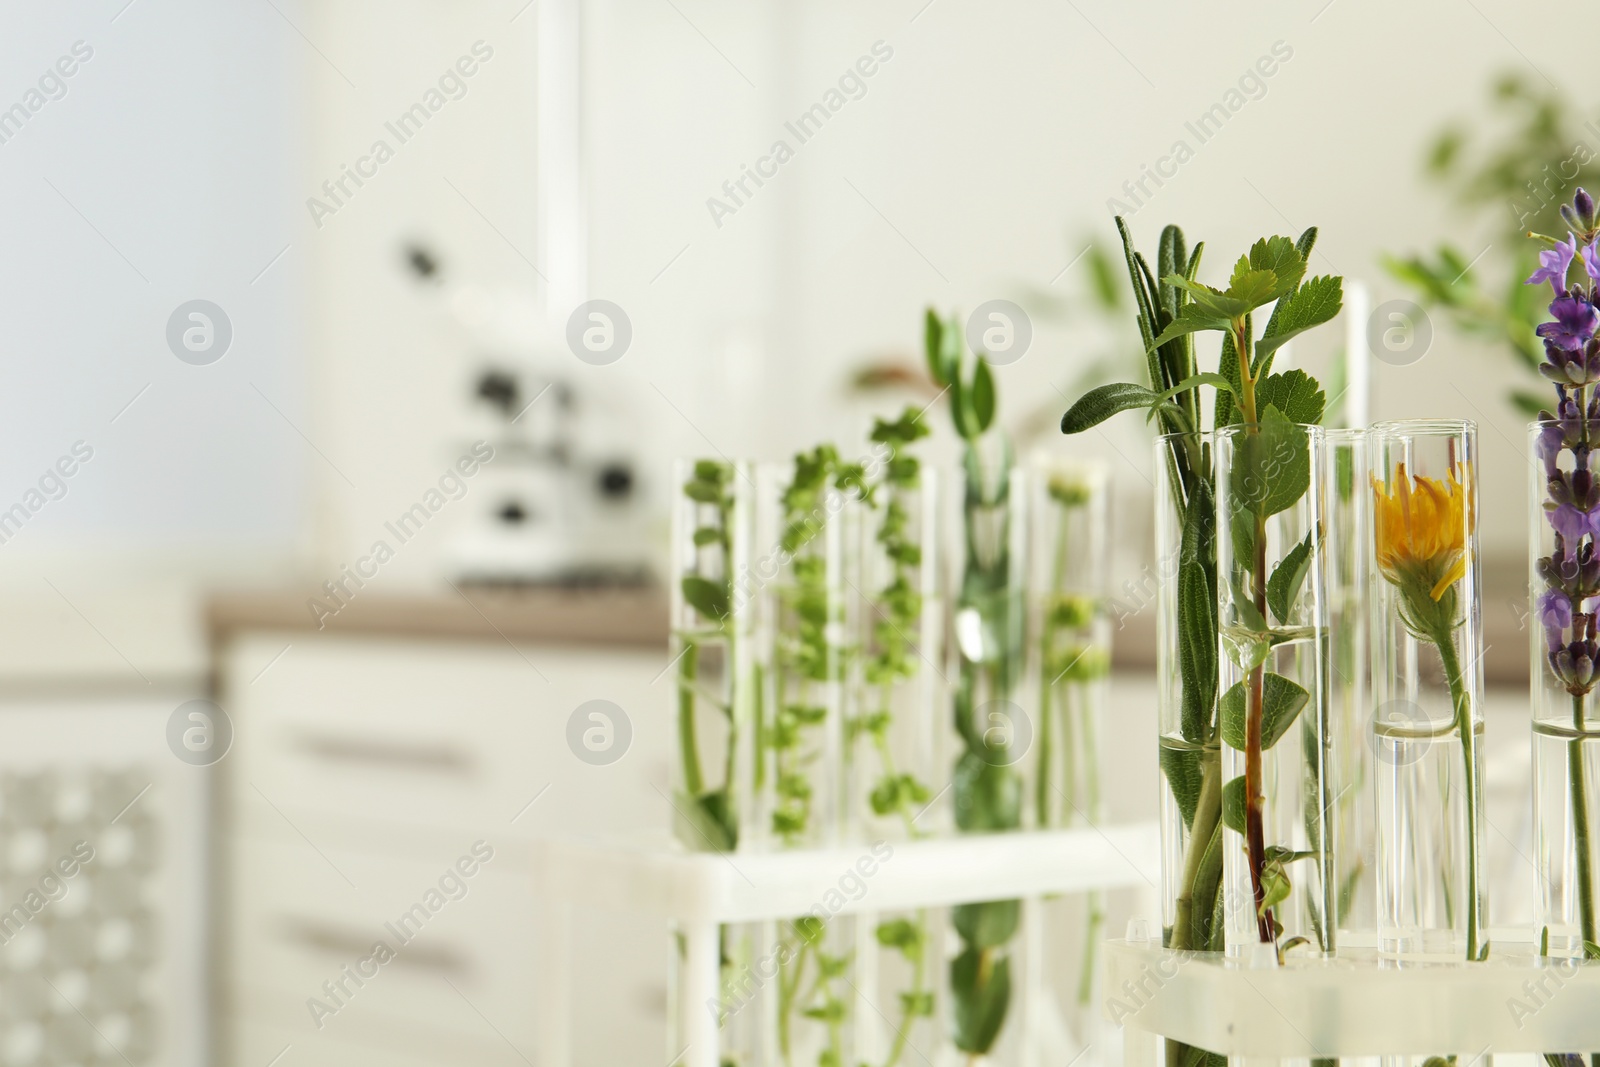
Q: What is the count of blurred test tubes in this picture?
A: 5